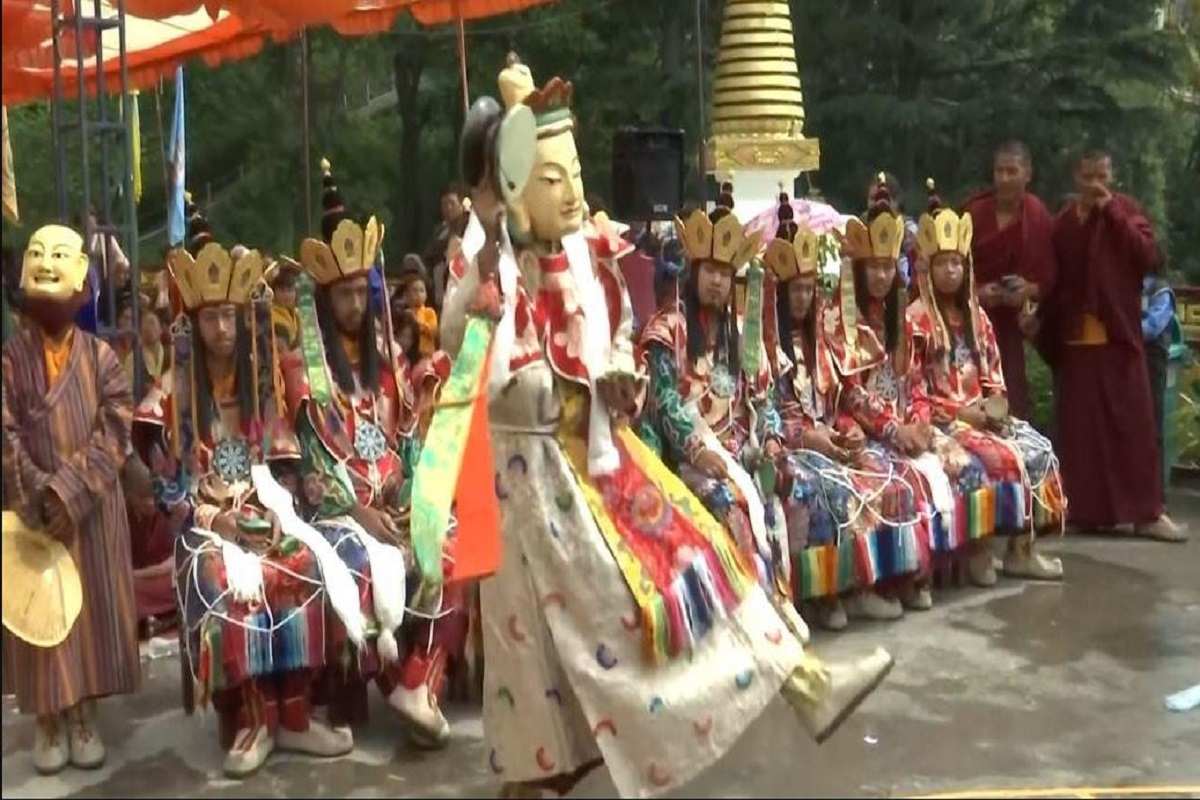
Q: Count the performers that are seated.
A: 6